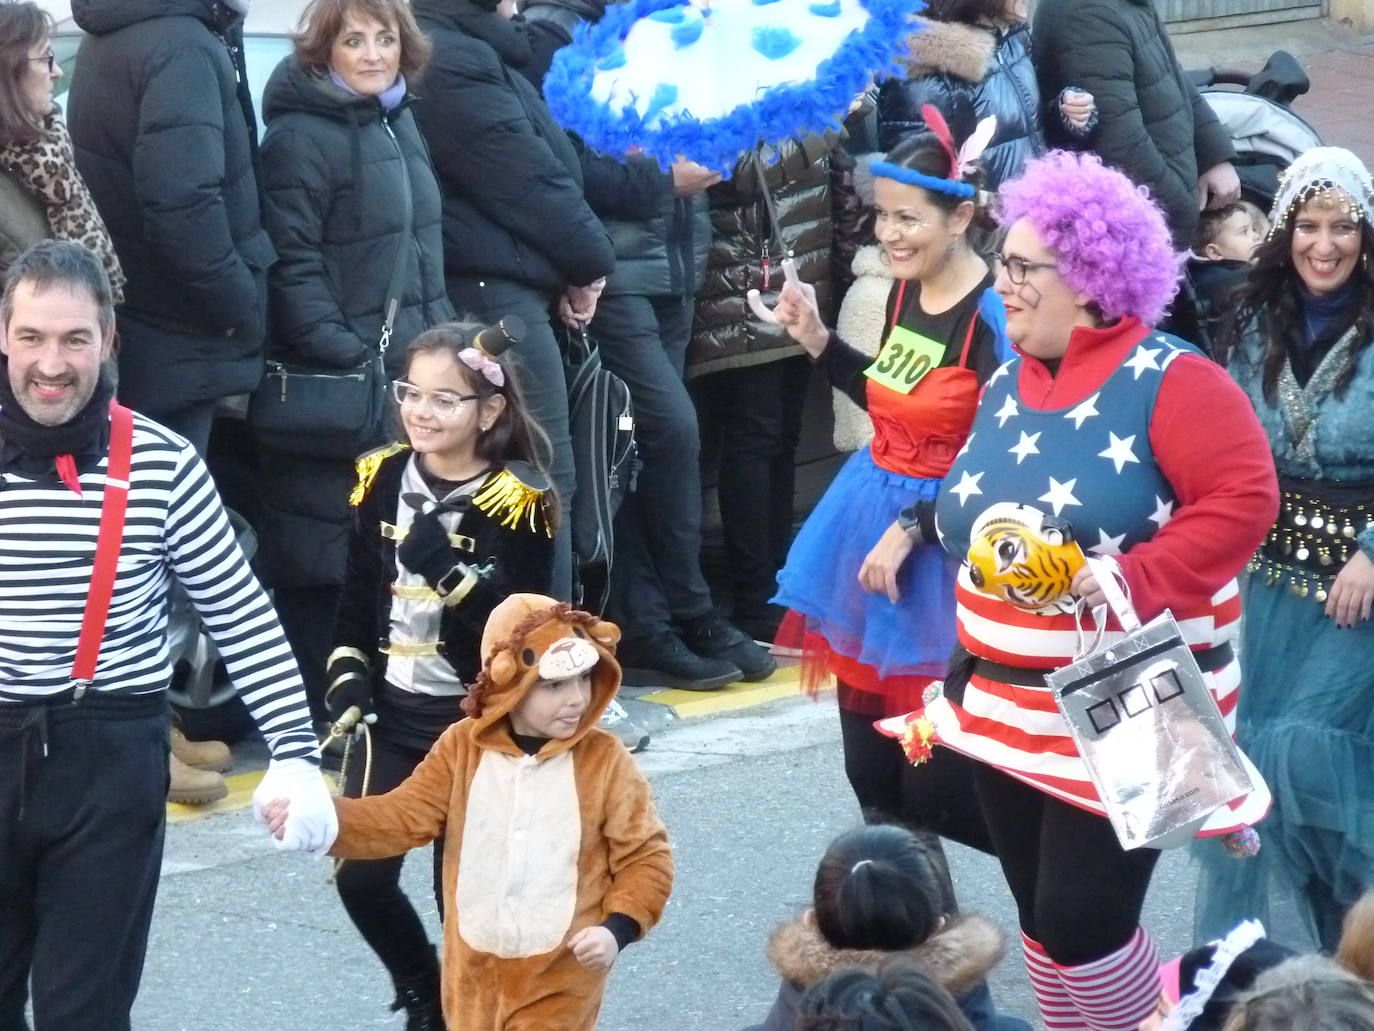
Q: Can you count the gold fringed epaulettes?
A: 2